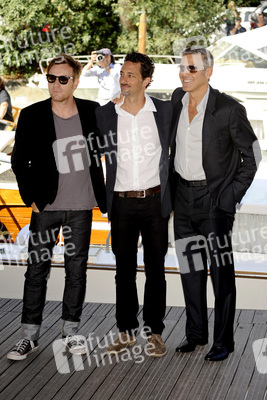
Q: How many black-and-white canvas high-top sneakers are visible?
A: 2